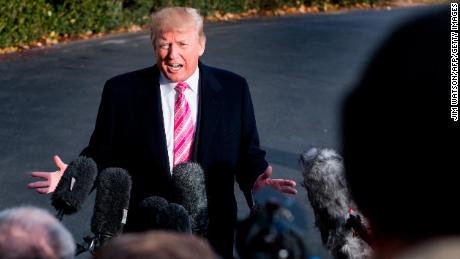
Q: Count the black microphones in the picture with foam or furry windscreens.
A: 5